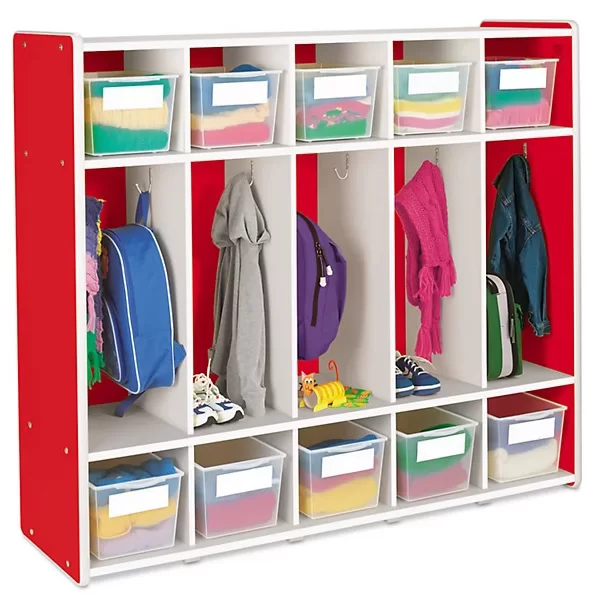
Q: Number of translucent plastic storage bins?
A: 10